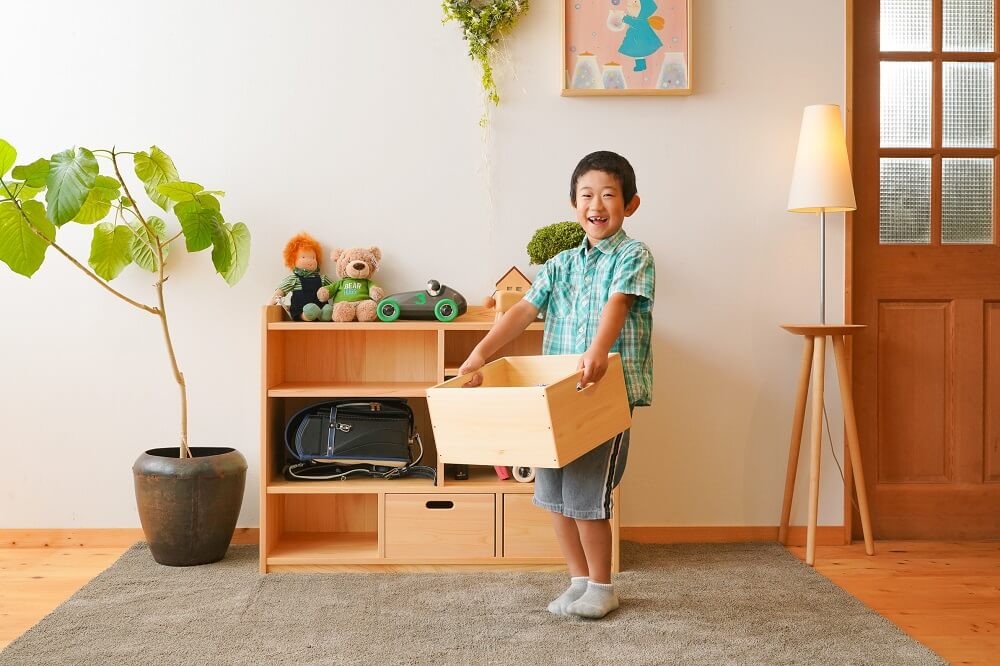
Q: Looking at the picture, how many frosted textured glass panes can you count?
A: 6